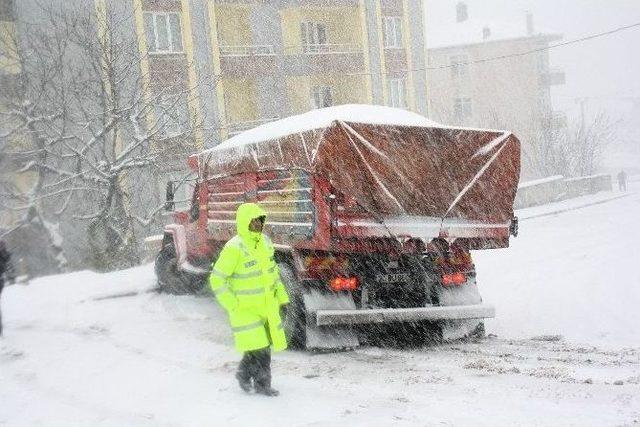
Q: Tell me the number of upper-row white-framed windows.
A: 3